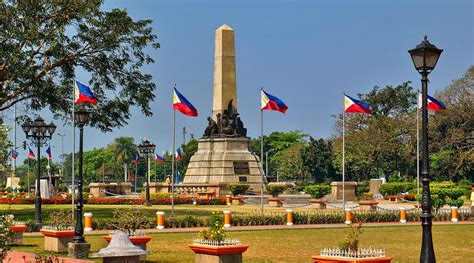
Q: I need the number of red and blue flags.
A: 11